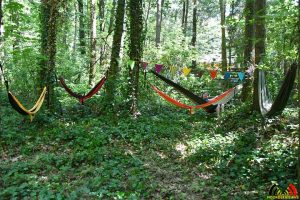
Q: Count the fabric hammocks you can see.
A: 5